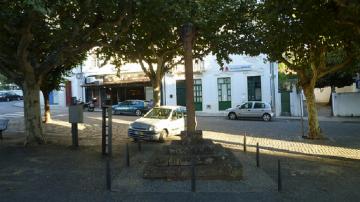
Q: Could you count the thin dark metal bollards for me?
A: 7